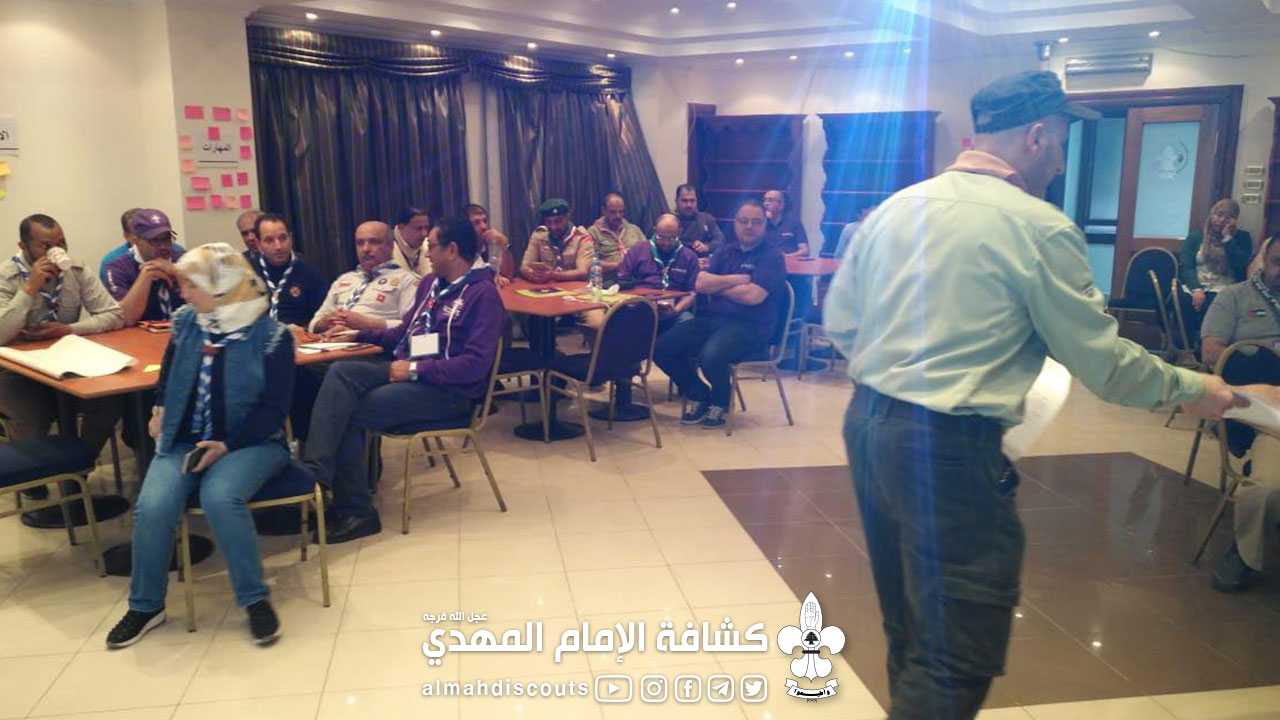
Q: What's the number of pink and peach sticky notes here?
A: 15